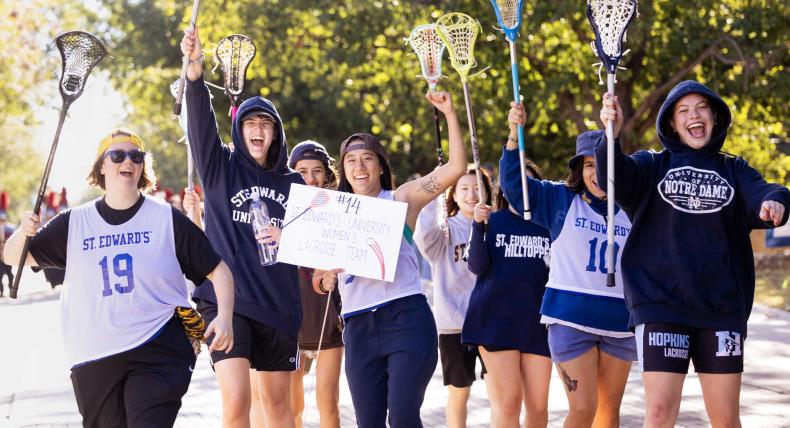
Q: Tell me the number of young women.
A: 8